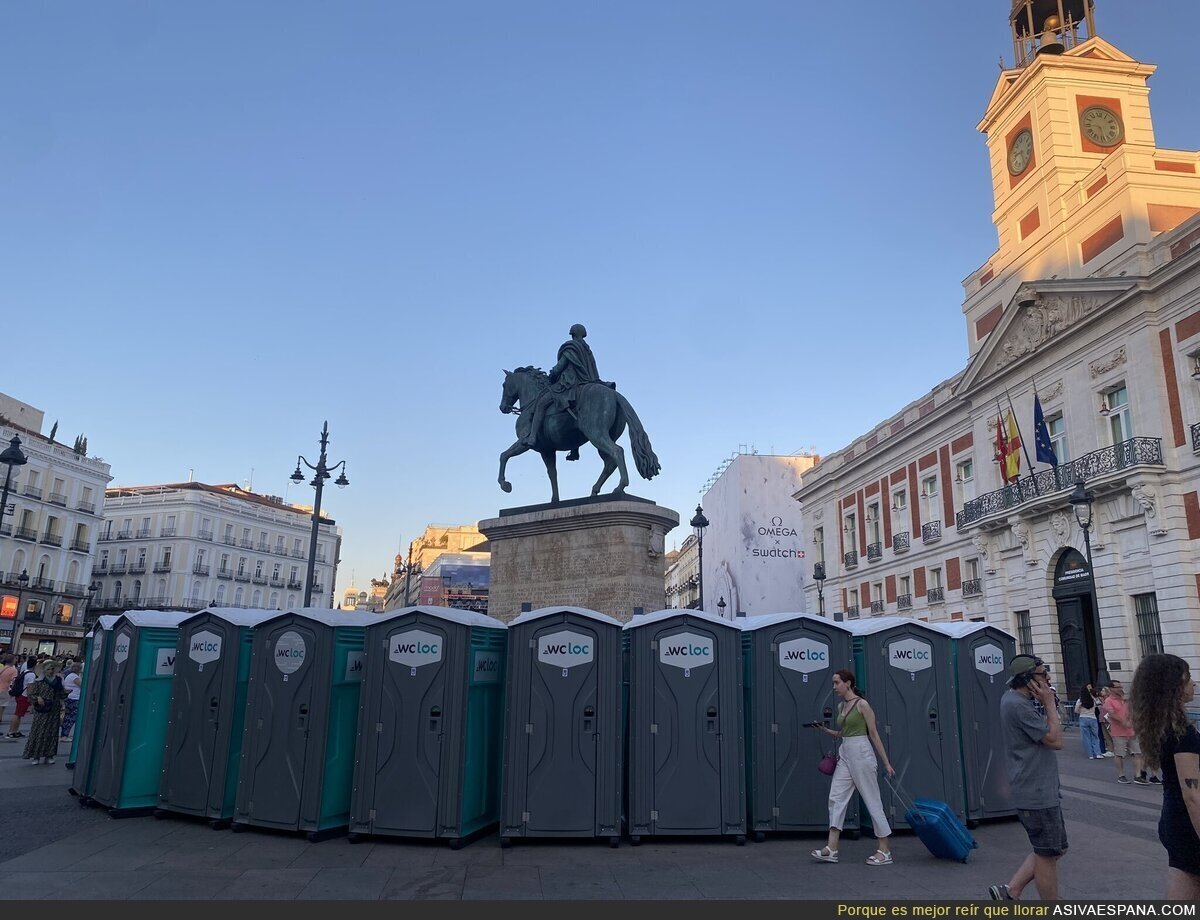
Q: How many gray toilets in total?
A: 10